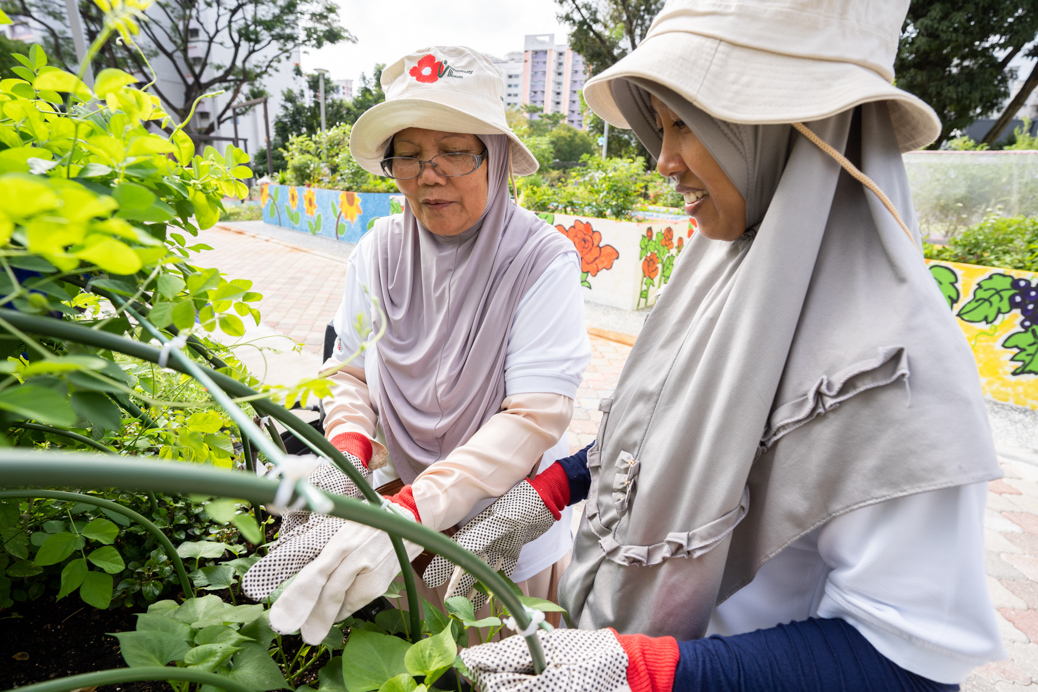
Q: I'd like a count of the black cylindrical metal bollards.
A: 0